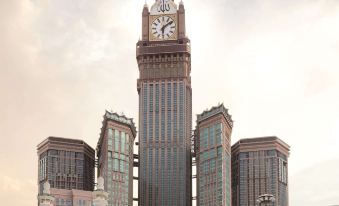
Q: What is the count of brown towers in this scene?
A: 5